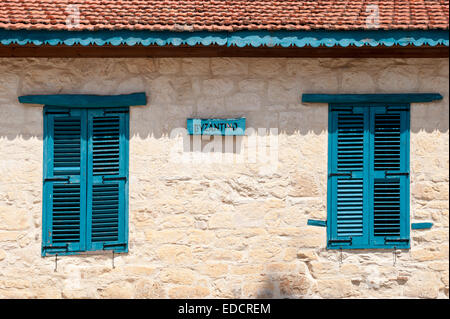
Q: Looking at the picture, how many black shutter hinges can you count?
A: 12